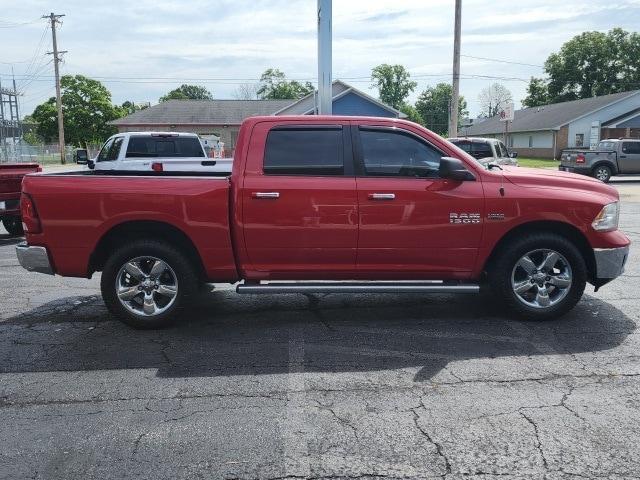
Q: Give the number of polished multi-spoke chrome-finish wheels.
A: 2